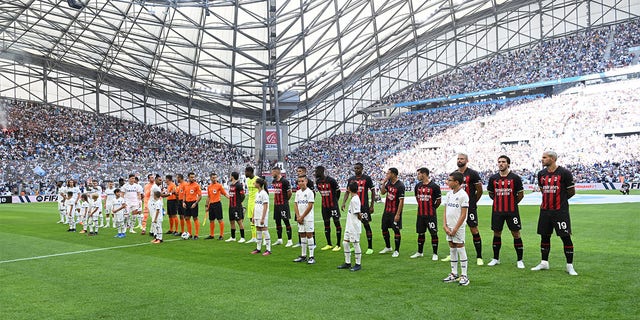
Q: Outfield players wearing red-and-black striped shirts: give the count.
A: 10